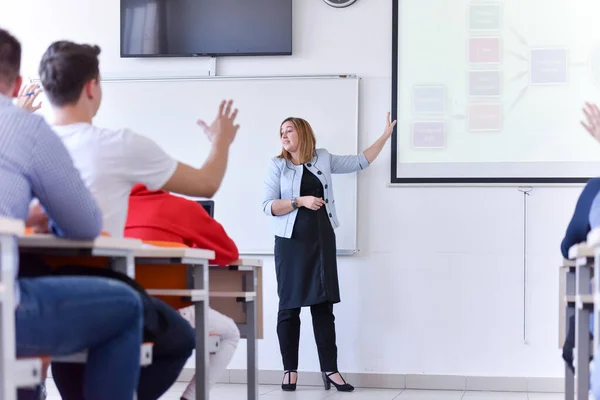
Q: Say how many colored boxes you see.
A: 7